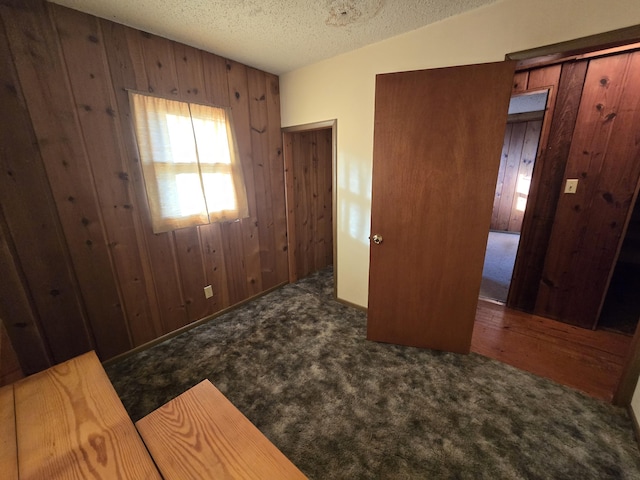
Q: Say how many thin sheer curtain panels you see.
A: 2